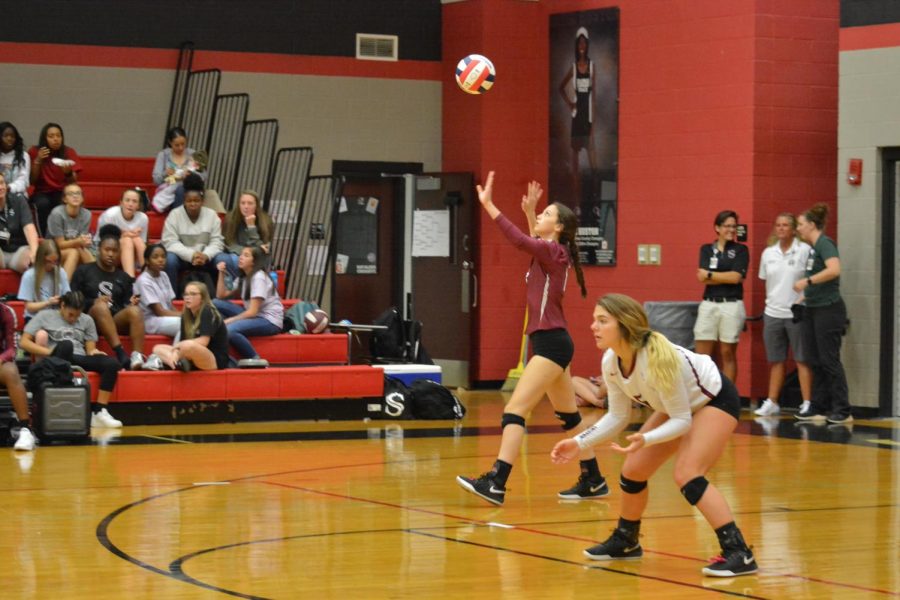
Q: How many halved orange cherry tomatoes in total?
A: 0